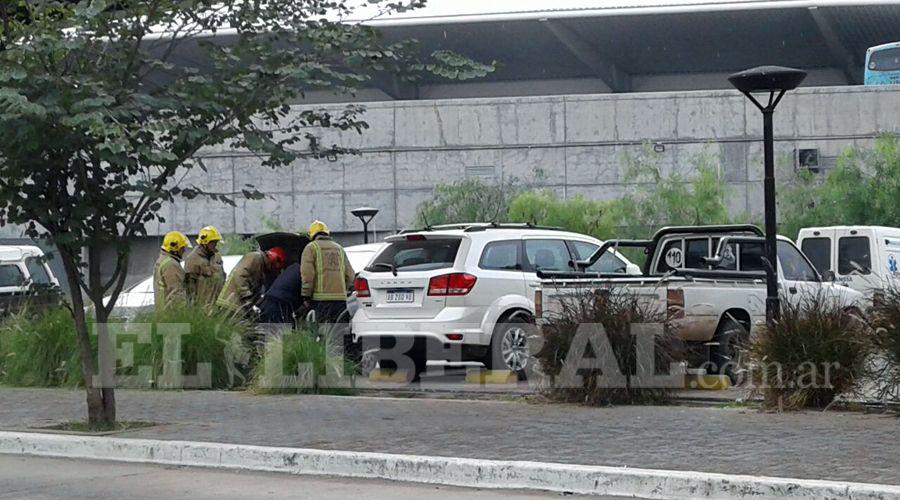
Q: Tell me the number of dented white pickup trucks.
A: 1